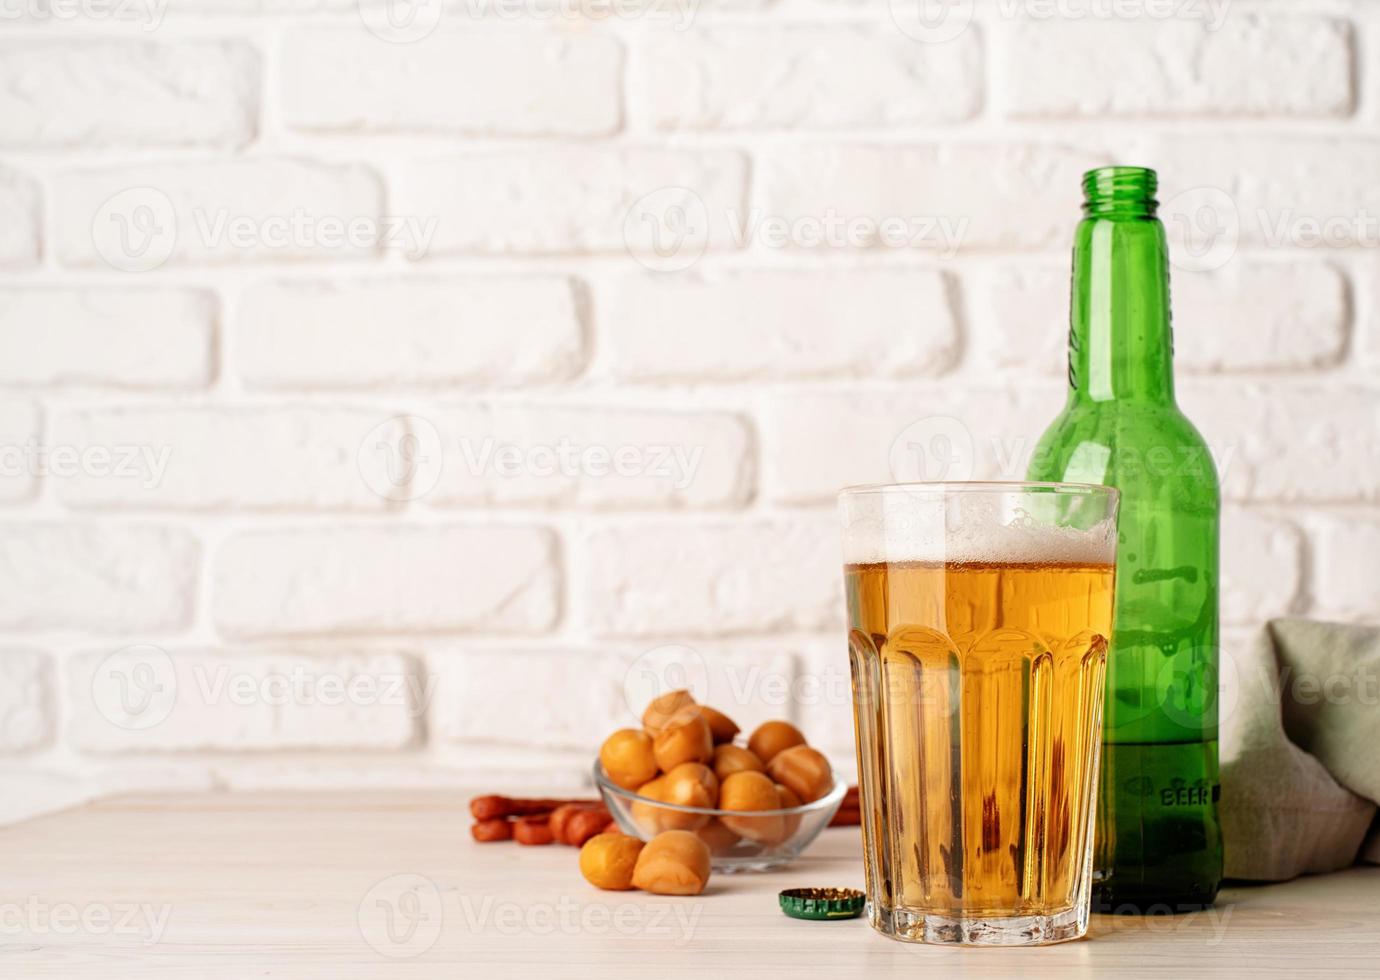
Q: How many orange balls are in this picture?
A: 14